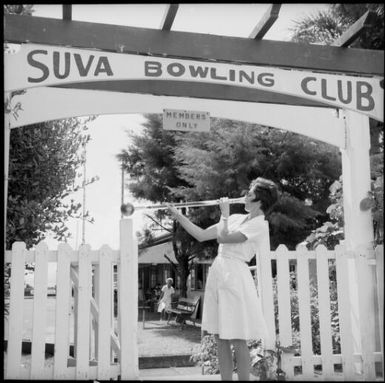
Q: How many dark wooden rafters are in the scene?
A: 4